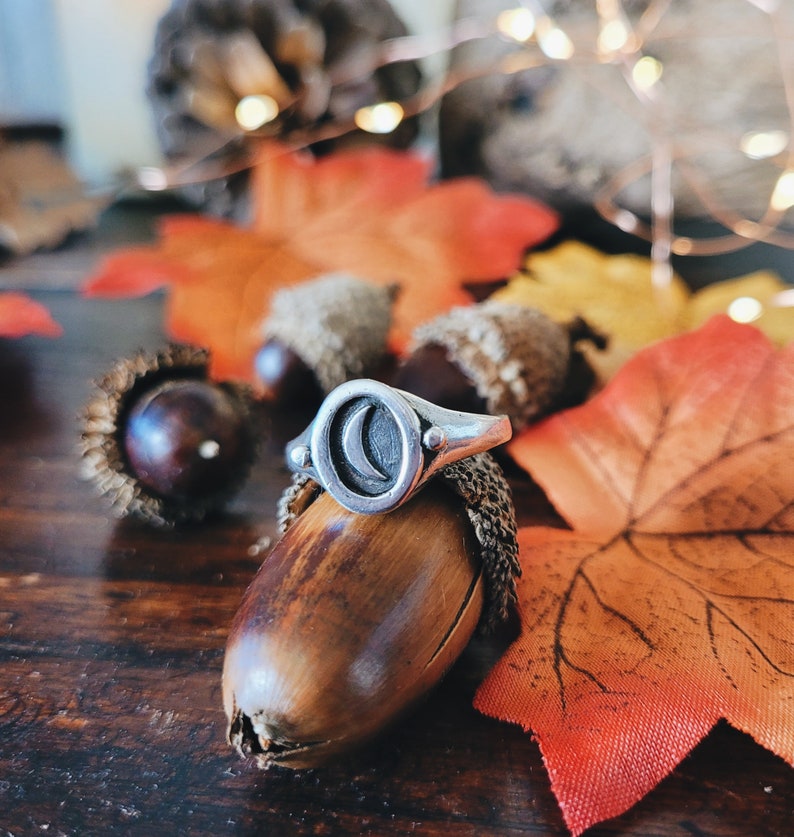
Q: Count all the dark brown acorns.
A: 3